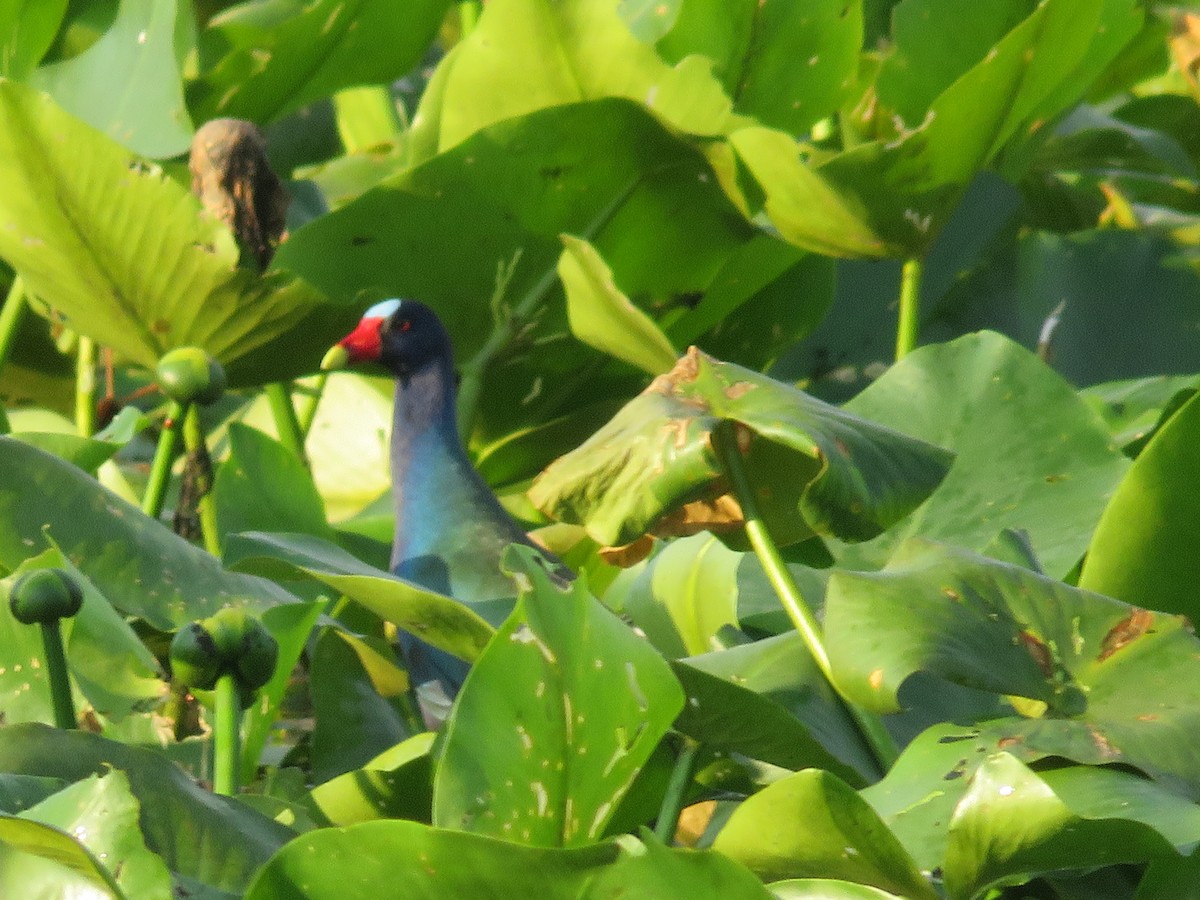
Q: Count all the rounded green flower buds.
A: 3